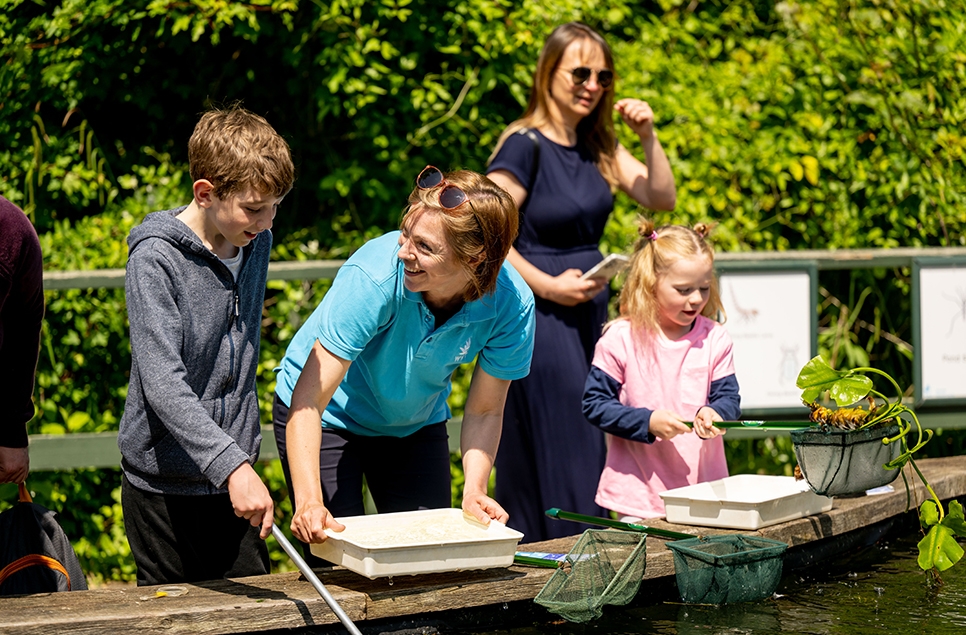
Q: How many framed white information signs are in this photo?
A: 2